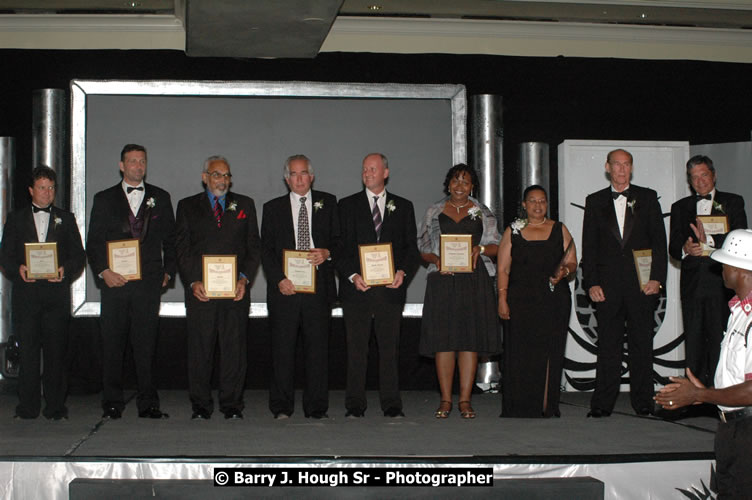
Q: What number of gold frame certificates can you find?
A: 8